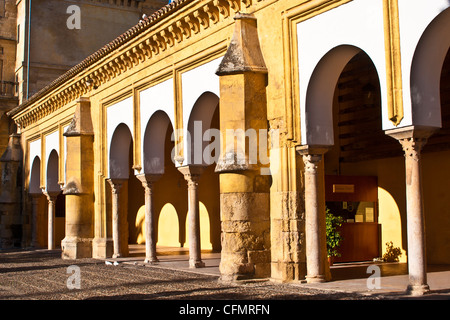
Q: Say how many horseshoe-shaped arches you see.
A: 7